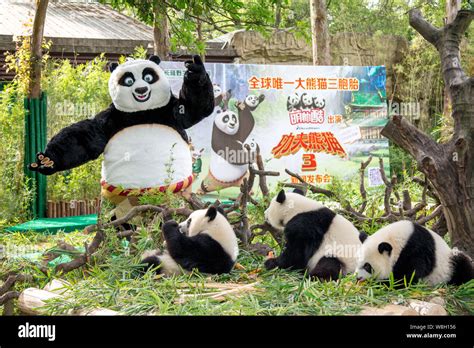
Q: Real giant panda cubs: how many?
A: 3